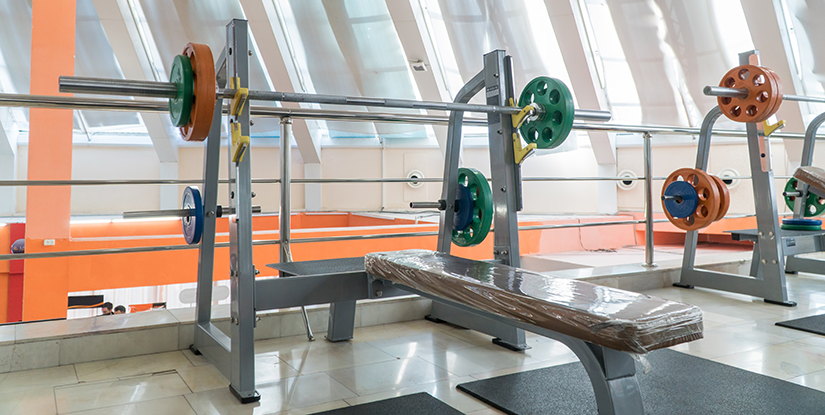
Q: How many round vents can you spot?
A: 3